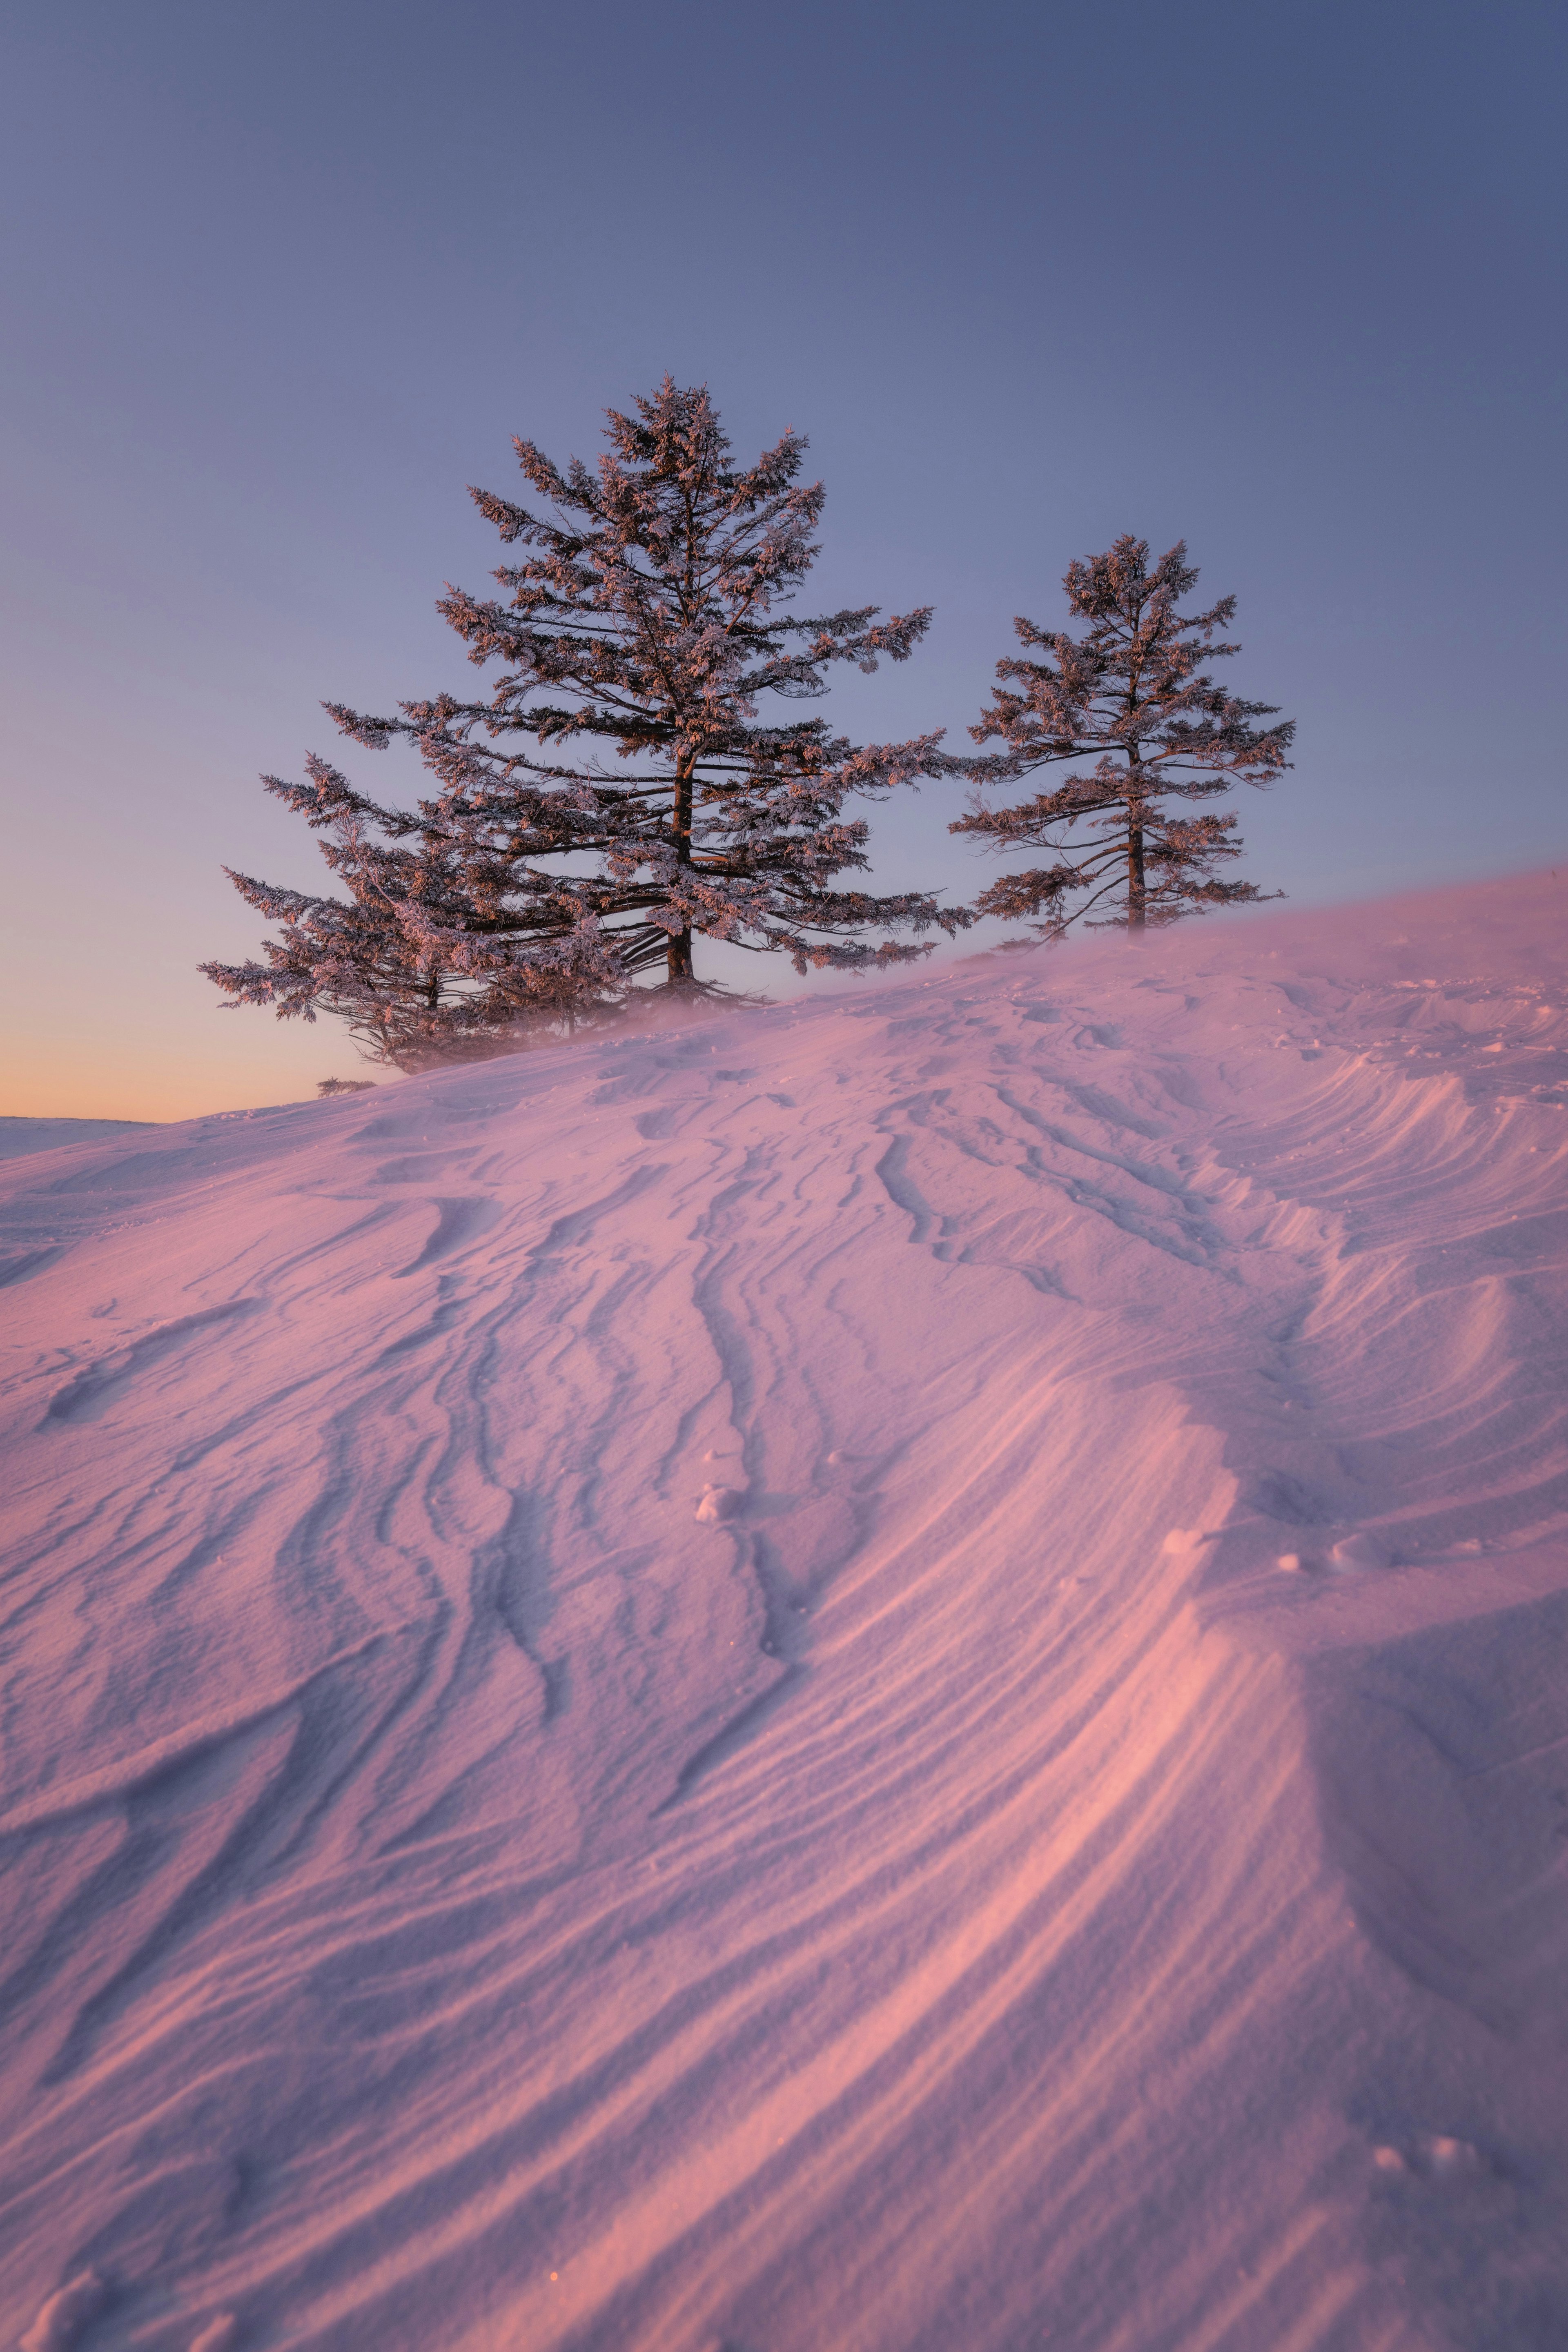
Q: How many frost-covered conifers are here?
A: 2